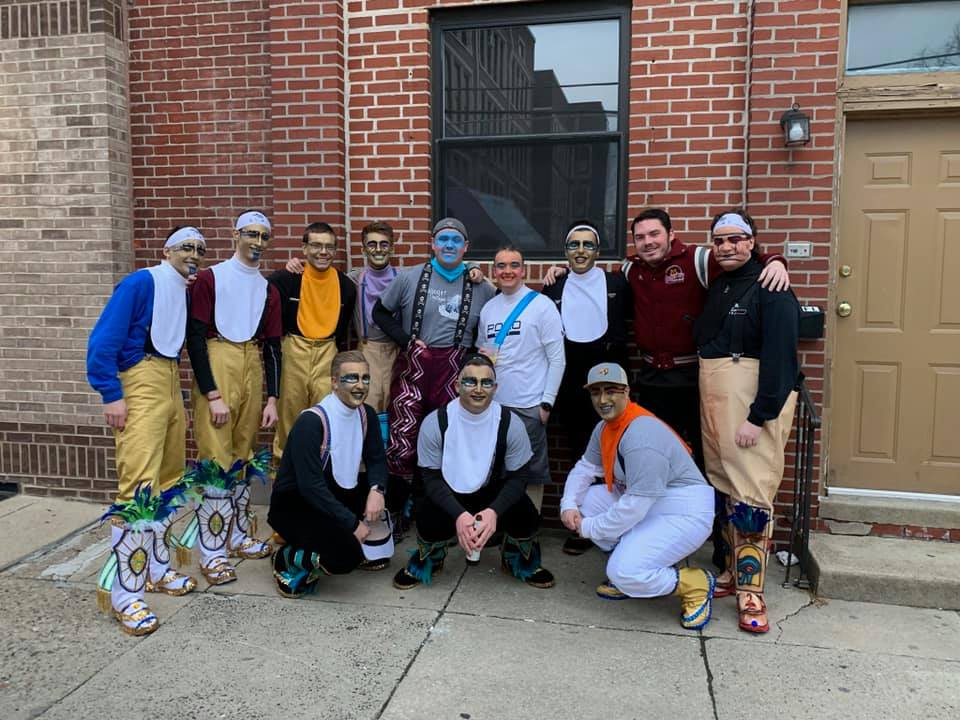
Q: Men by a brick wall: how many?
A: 12